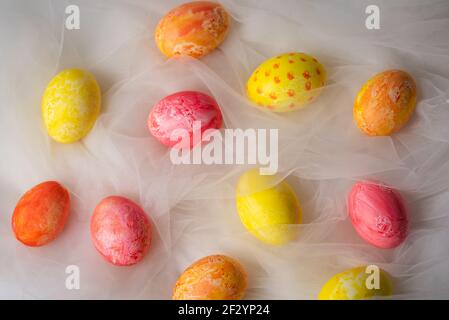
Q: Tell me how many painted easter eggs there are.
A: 11